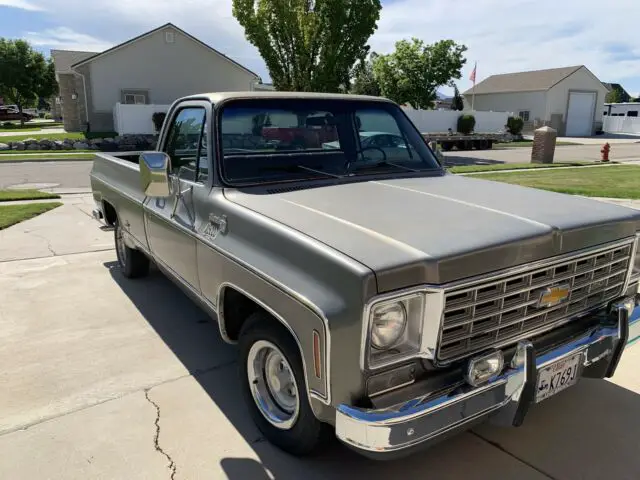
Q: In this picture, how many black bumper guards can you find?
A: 2